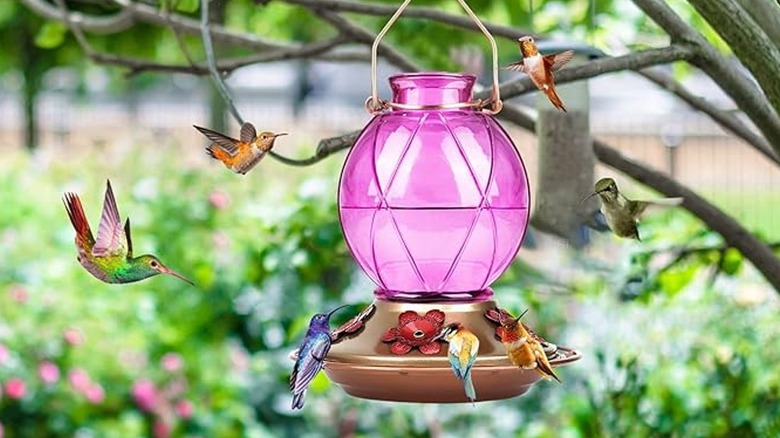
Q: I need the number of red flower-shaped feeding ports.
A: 3